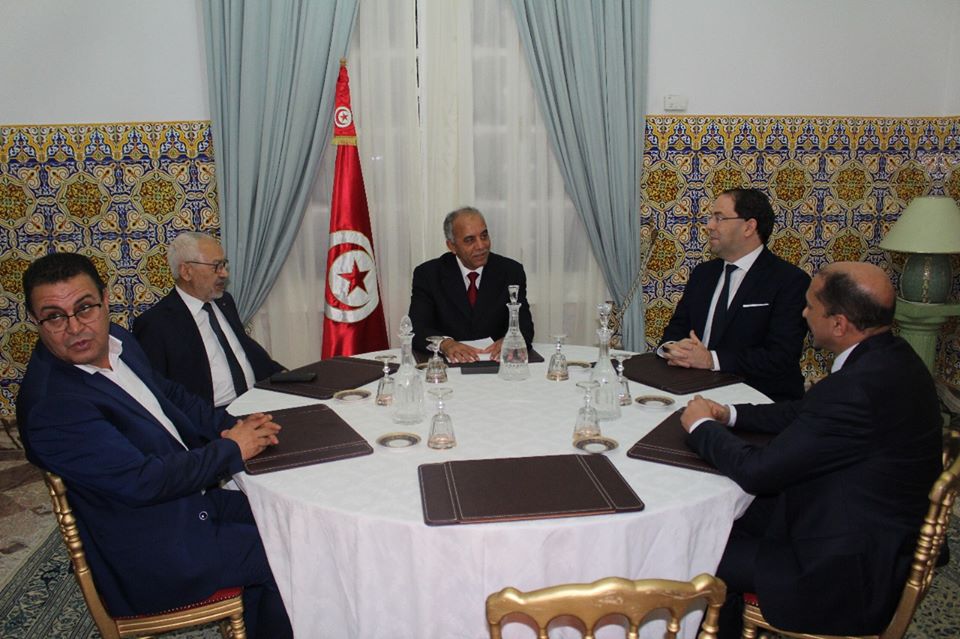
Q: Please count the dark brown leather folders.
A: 6